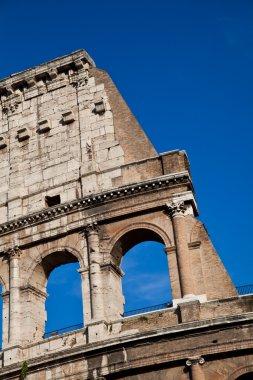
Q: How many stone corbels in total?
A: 5